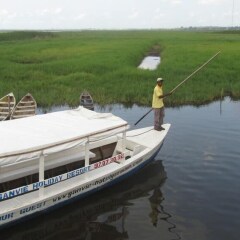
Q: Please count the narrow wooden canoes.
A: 3